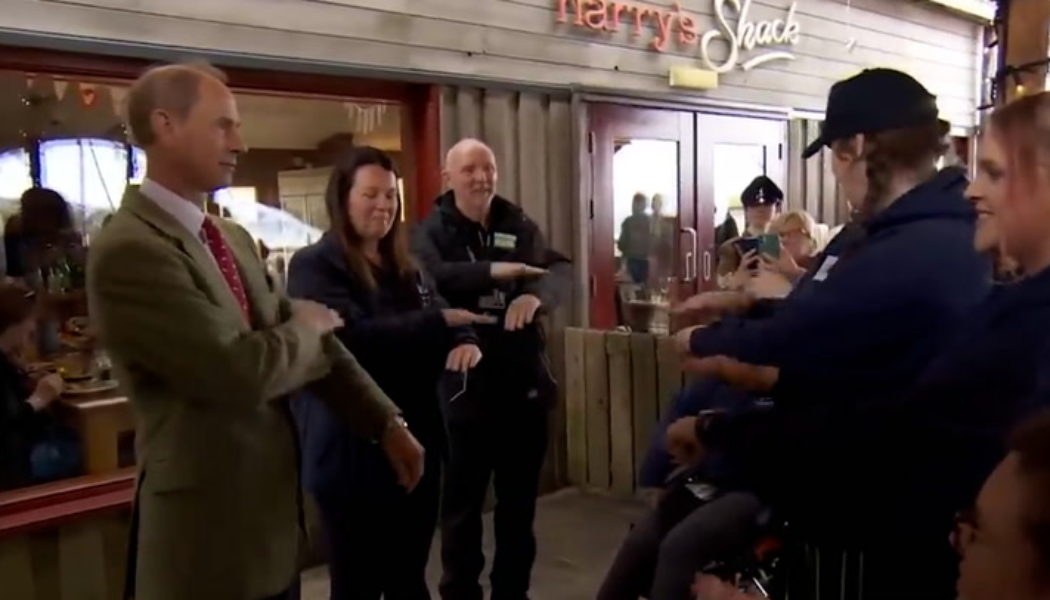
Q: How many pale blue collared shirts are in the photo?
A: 1